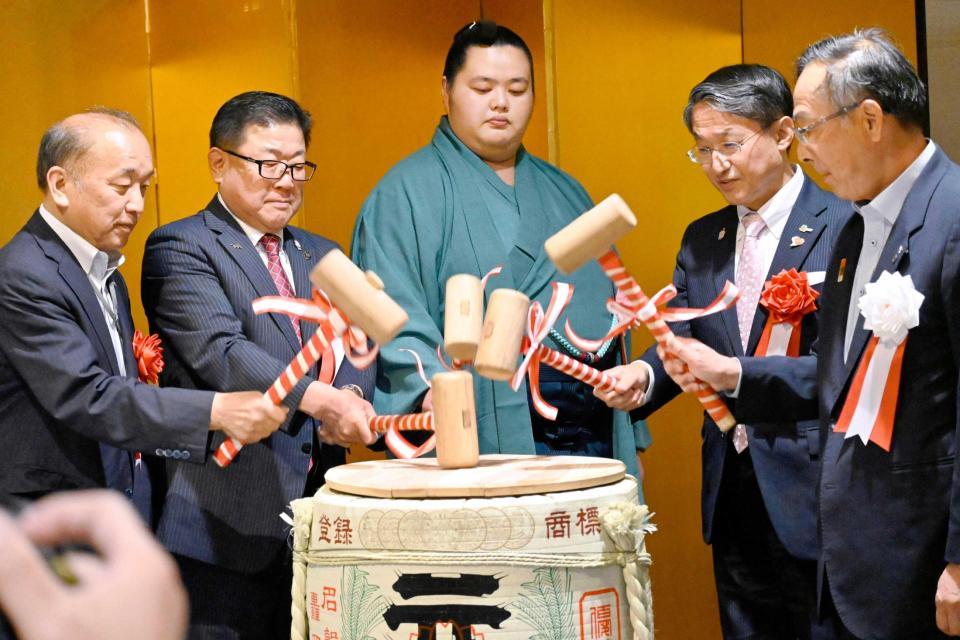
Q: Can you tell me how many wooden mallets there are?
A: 5